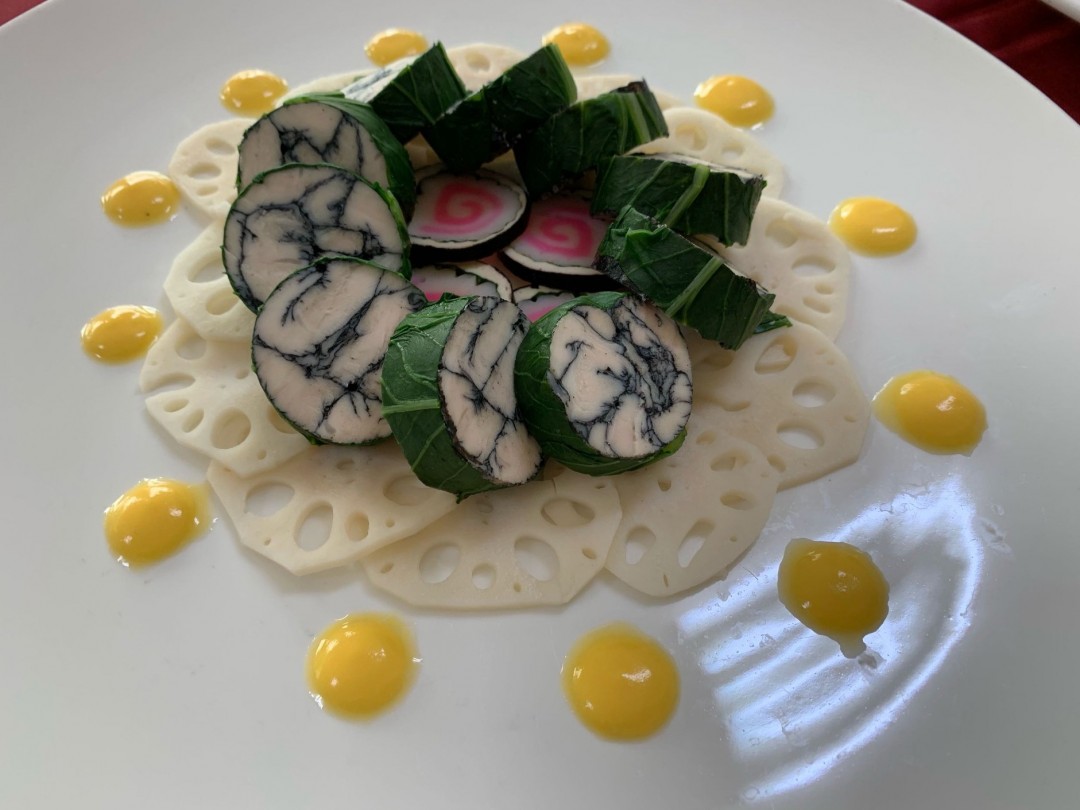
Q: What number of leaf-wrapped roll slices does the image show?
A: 10